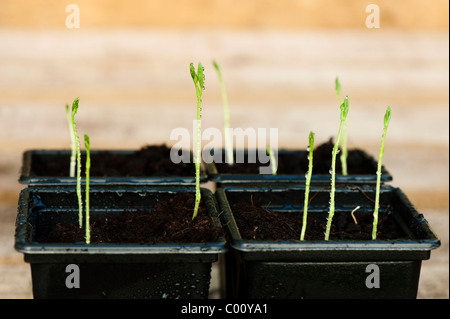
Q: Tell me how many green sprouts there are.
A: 10